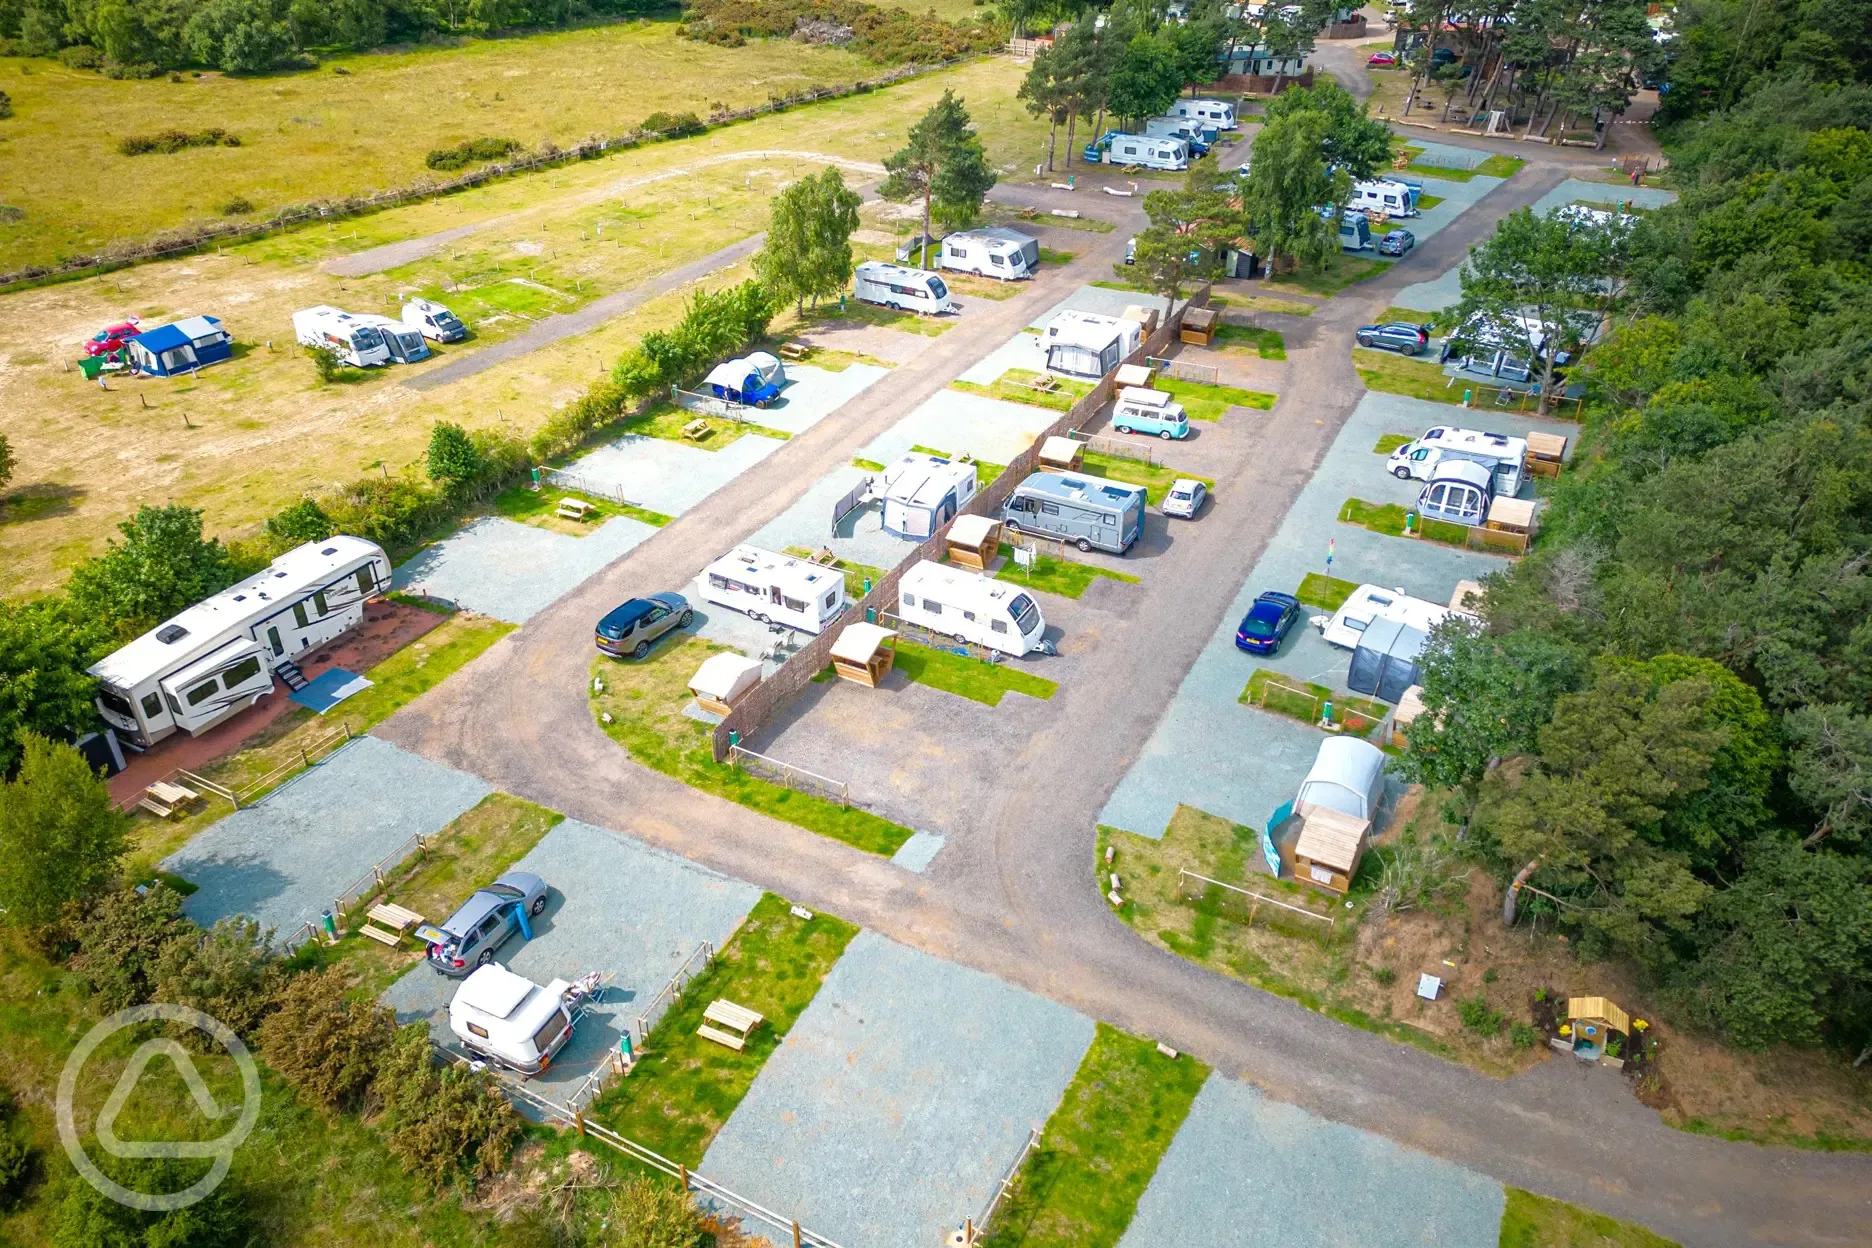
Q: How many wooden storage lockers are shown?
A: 12